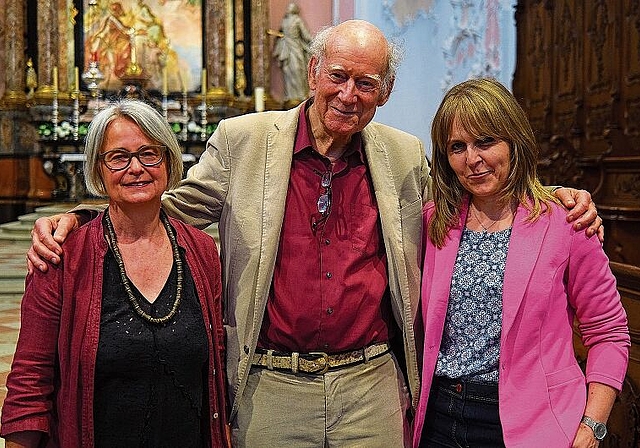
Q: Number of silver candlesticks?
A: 5